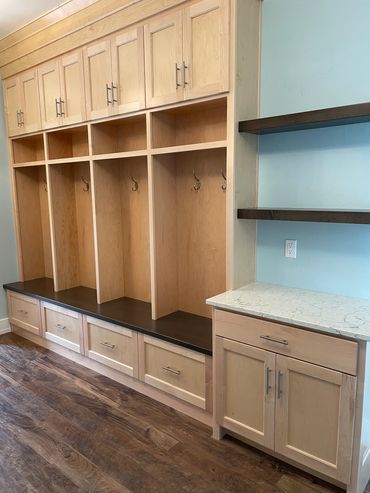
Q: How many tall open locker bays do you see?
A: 4